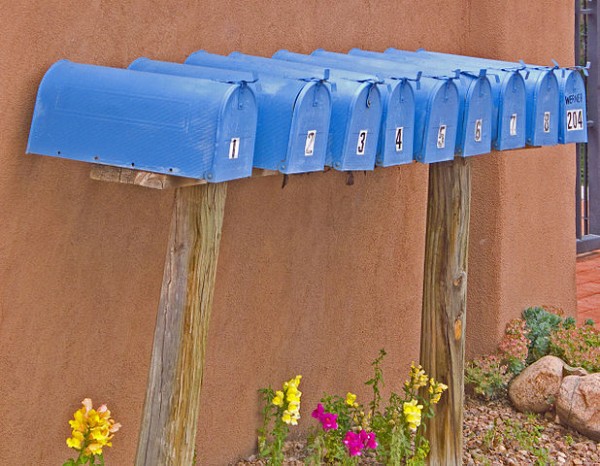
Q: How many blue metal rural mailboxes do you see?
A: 9